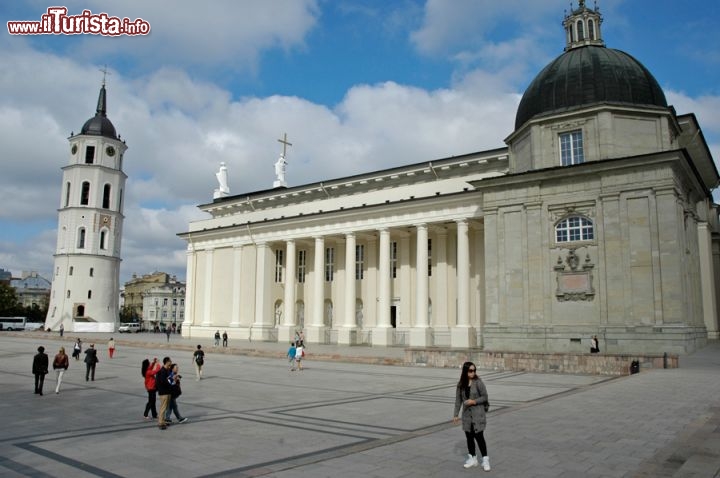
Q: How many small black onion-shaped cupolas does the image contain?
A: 1